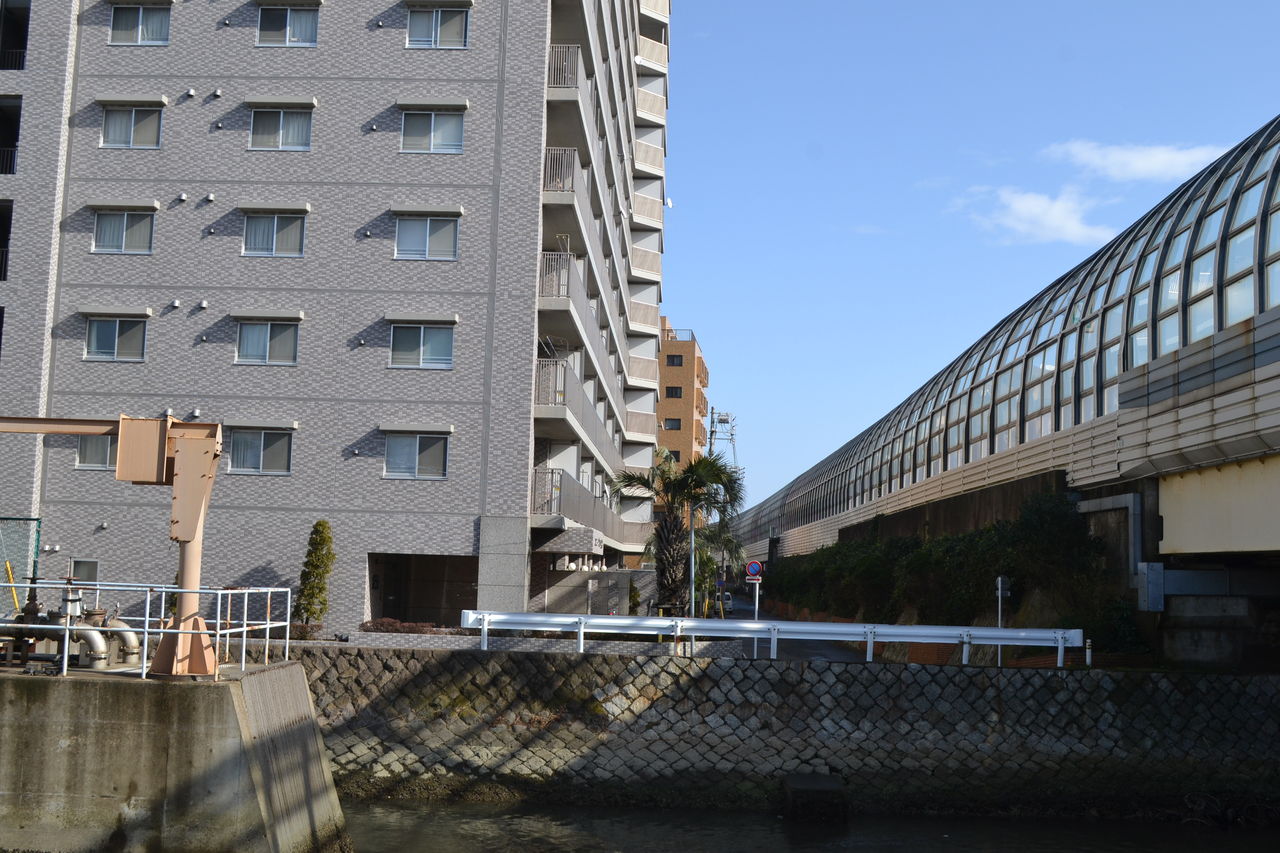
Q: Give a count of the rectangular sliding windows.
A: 15